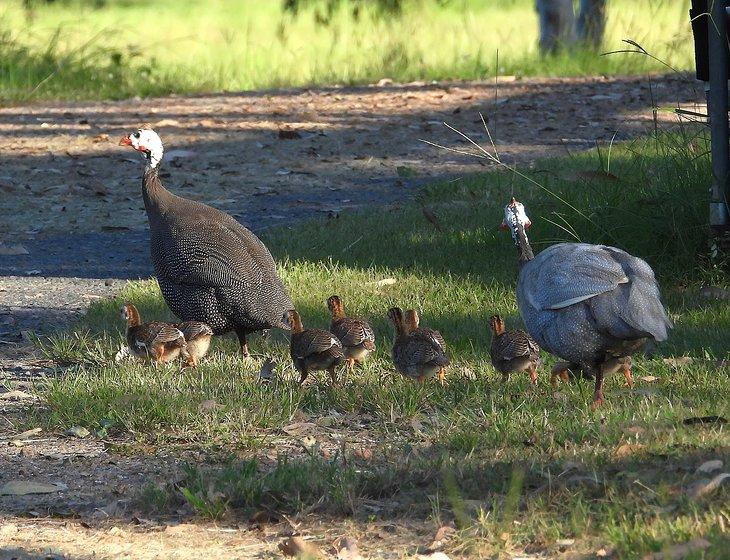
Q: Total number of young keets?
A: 8